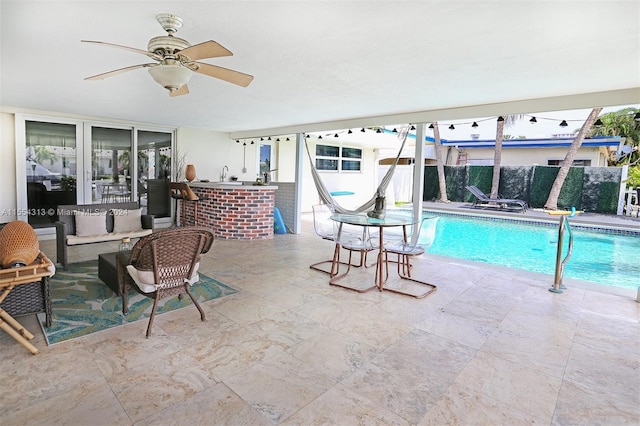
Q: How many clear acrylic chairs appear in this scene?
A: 4